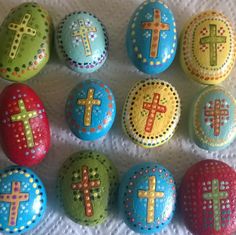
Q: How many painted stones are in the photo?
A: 12